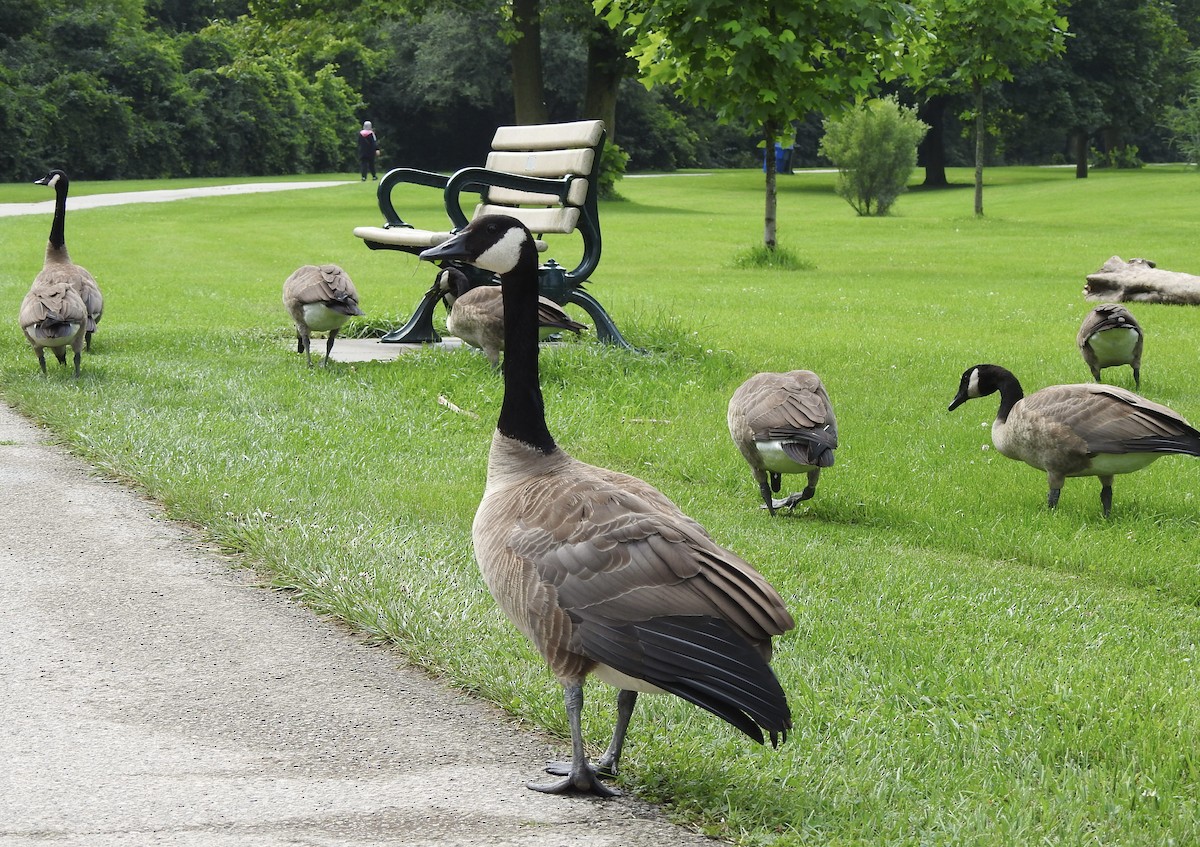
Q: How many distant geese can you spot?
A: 7